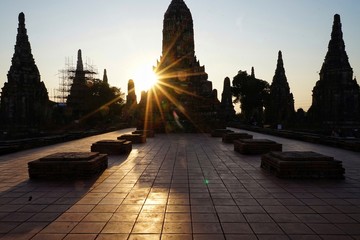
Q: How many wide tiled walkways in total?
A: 1